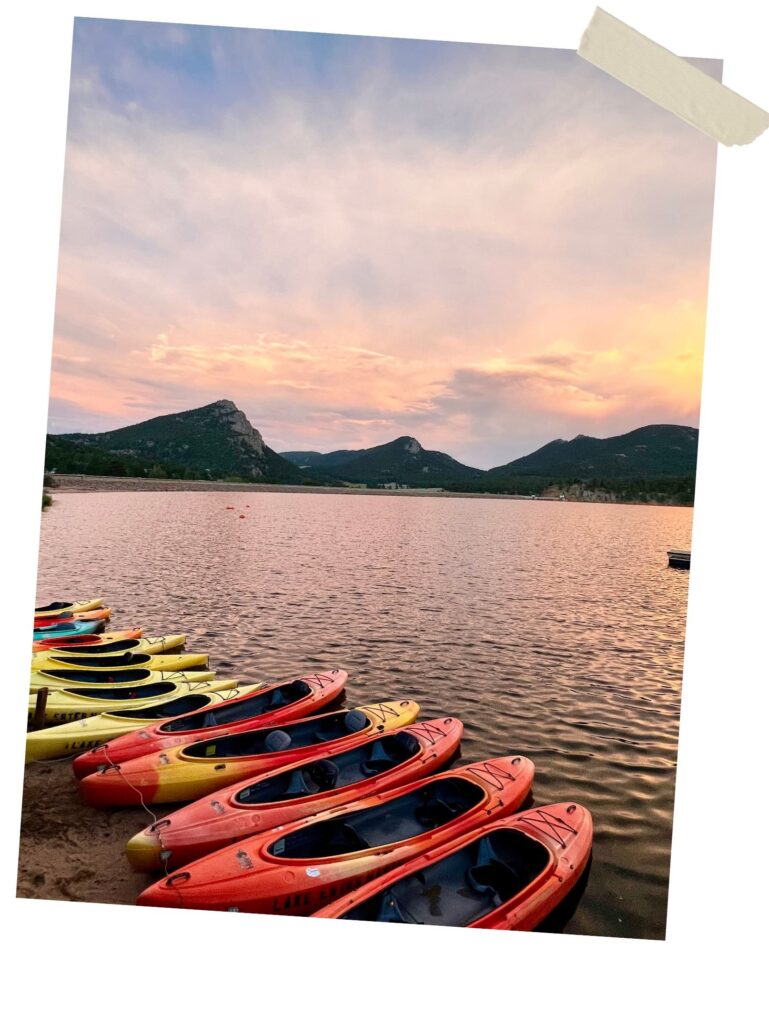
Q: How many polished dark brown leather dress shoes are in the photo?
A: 0